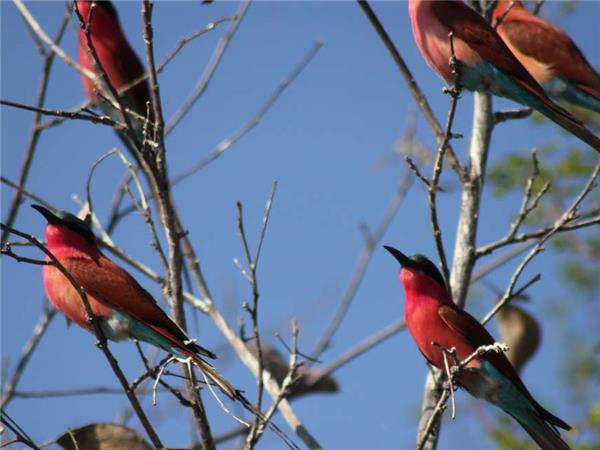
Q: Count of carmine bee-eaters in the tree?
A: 5